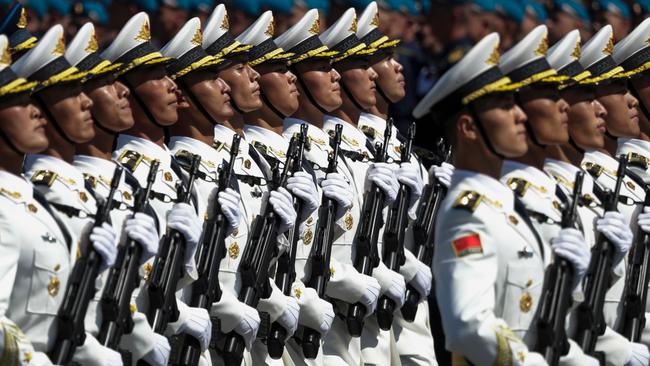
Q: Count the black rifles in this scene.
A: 13